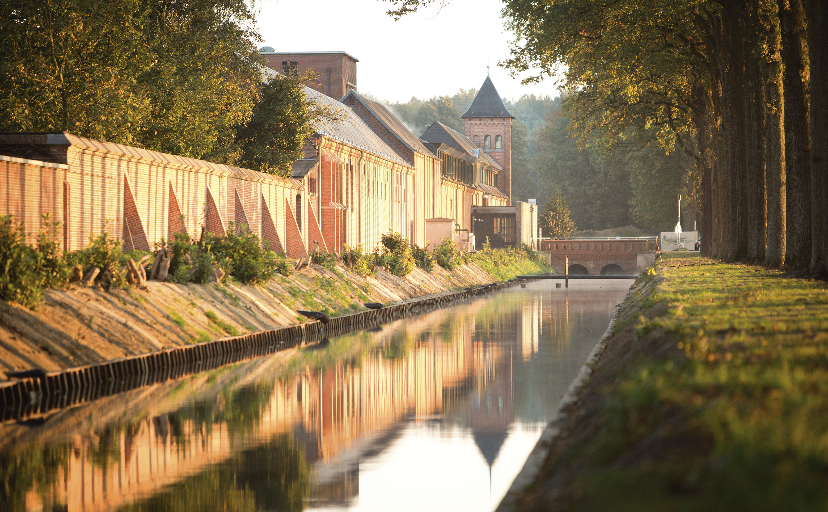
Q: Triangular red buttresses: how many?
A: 7